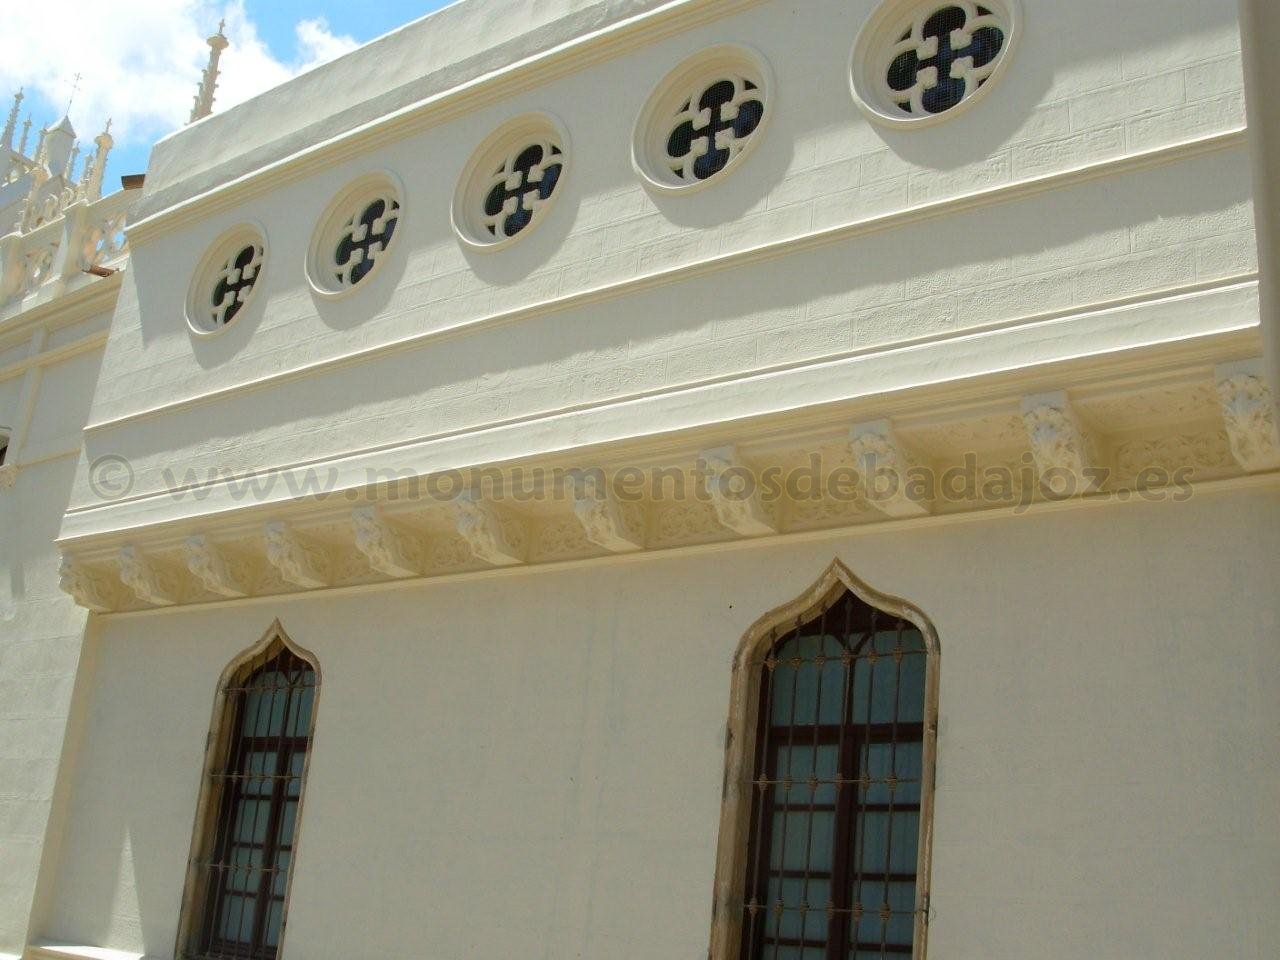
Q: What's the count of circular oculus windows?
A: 5